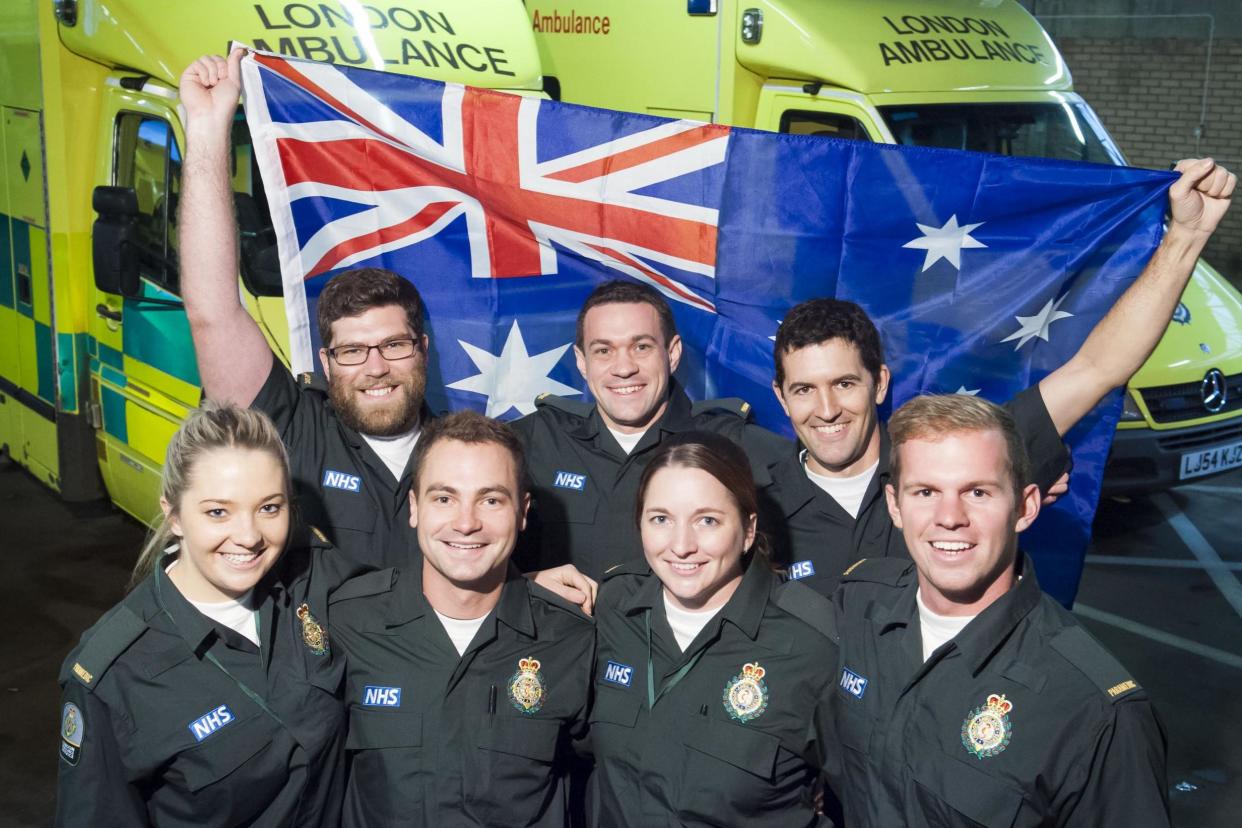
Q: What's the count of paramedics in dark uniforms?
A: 7